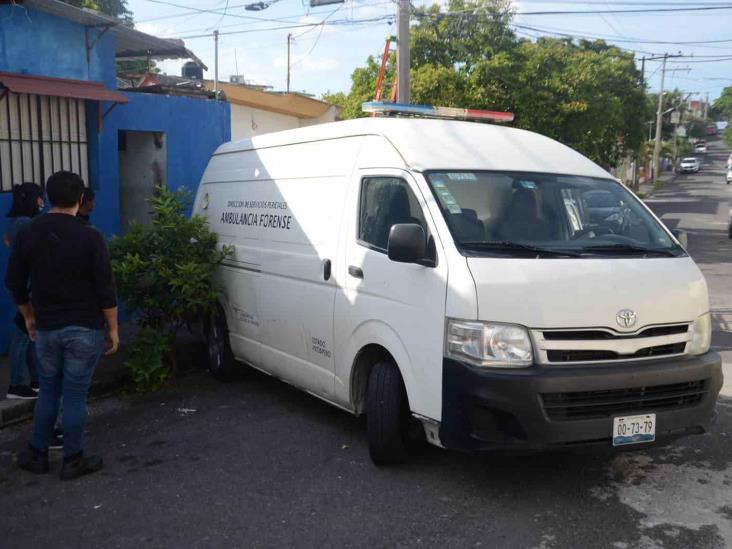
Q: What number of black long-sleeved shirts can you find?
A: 1